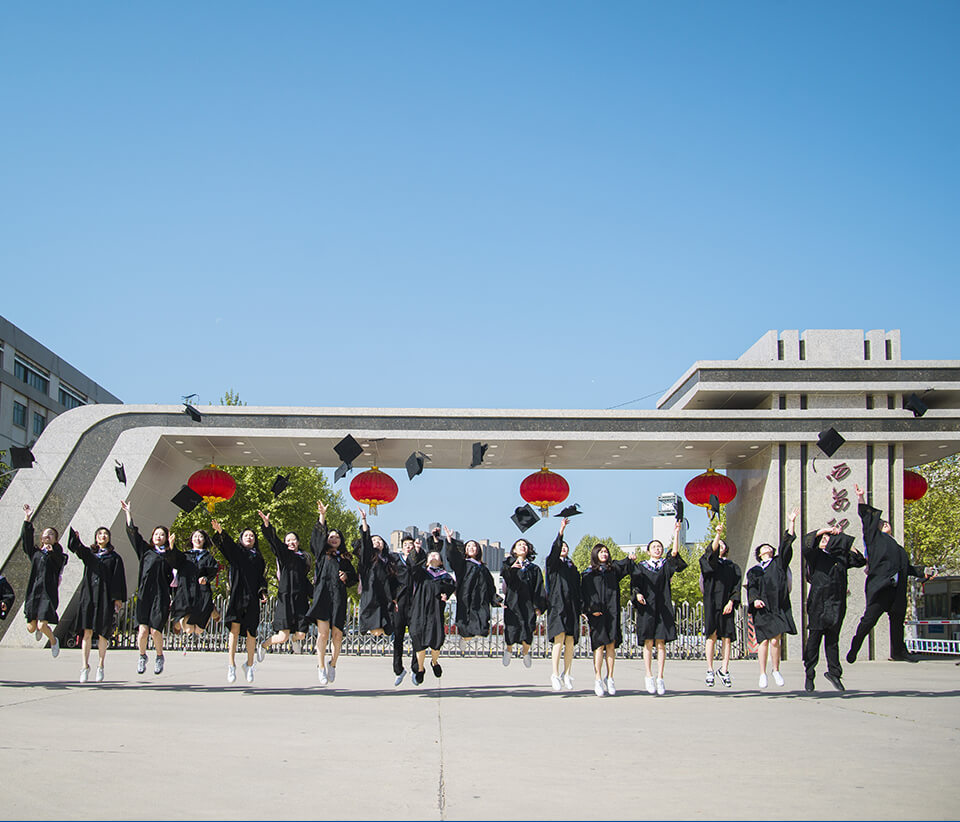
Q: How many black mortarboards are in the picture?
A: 15